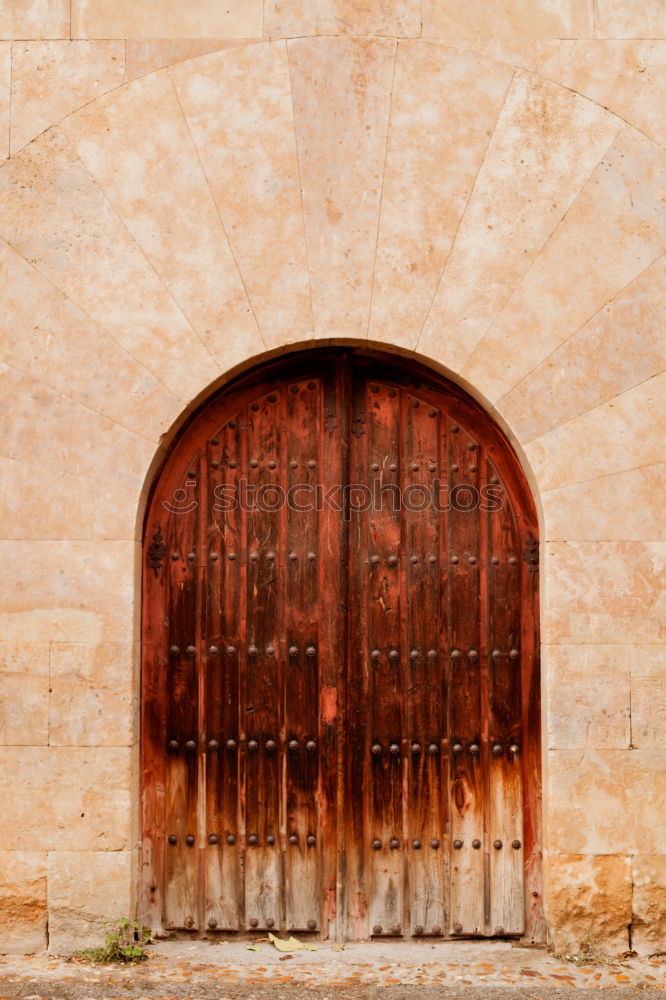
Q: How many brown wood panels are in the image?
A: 8